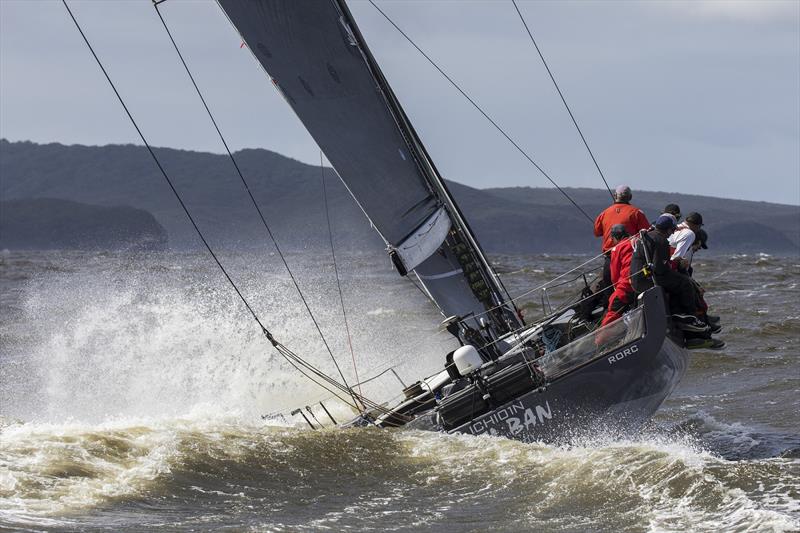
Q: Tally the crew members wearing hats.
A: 6